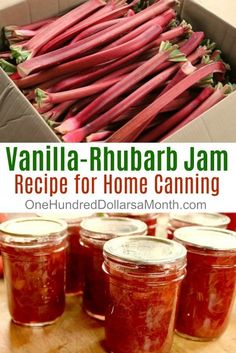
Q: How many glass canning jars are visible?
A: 7